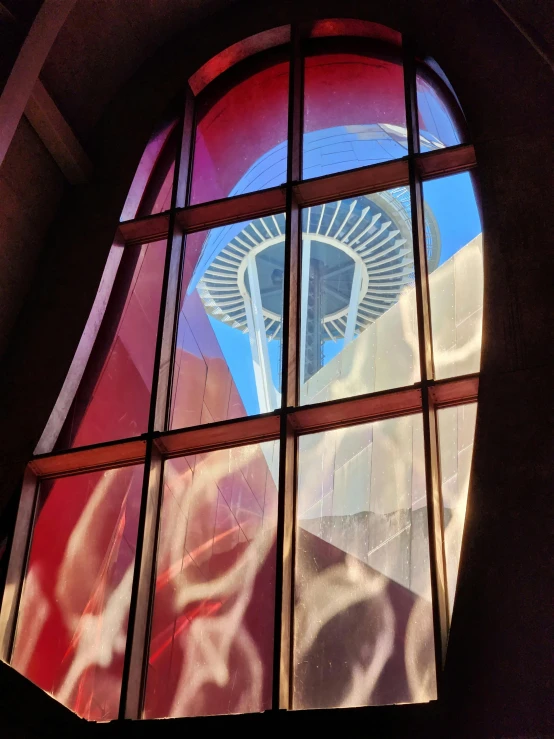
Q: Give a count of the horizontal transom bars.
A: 2